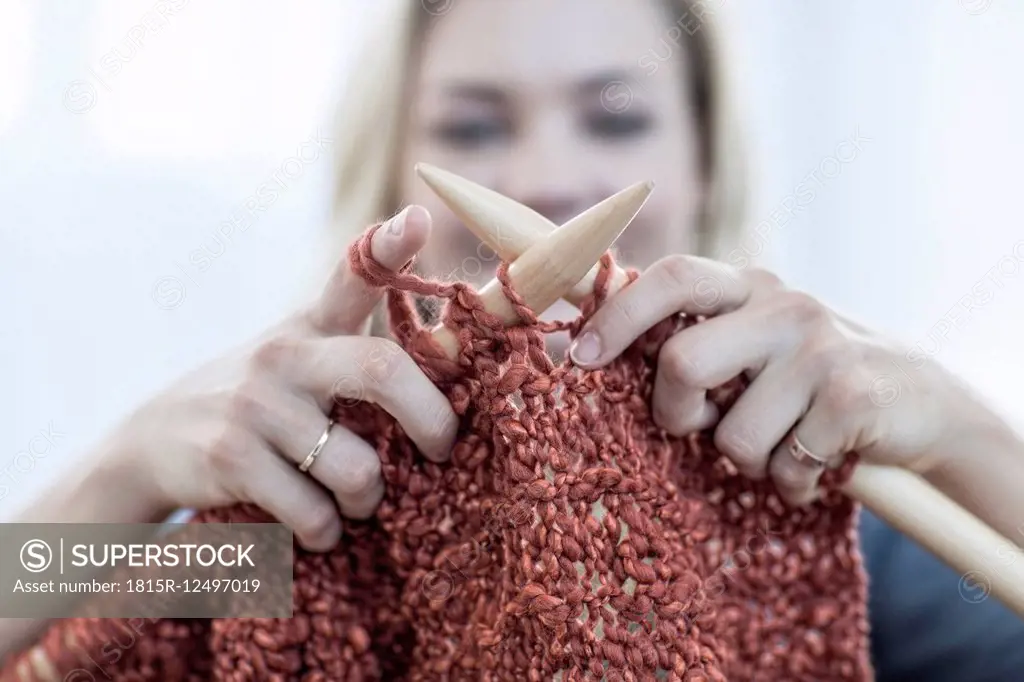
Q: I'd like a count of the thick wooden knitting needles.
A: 2